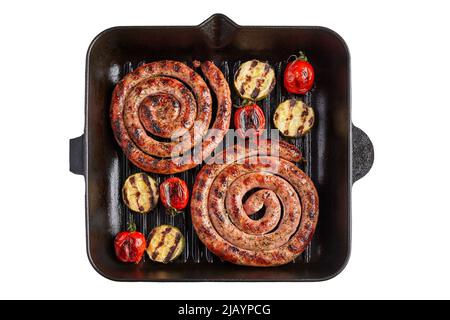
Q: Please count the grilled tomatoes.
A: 4